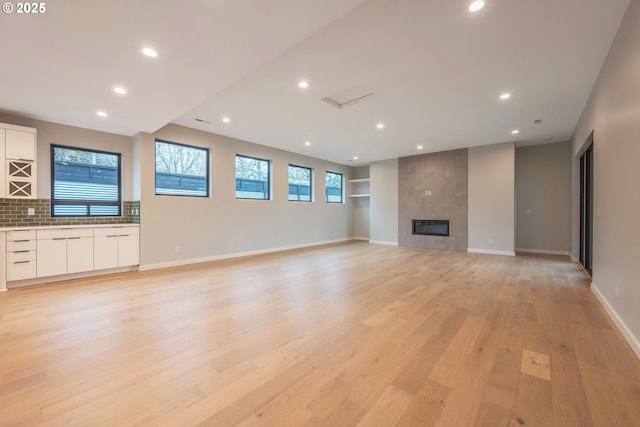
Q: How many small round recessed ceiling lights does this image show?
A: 12